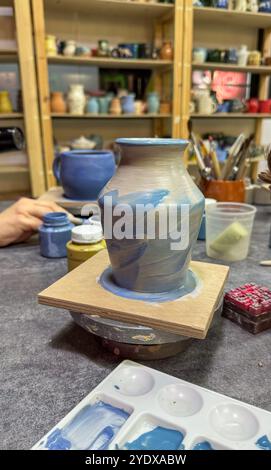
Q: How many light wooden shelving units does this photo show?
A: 3